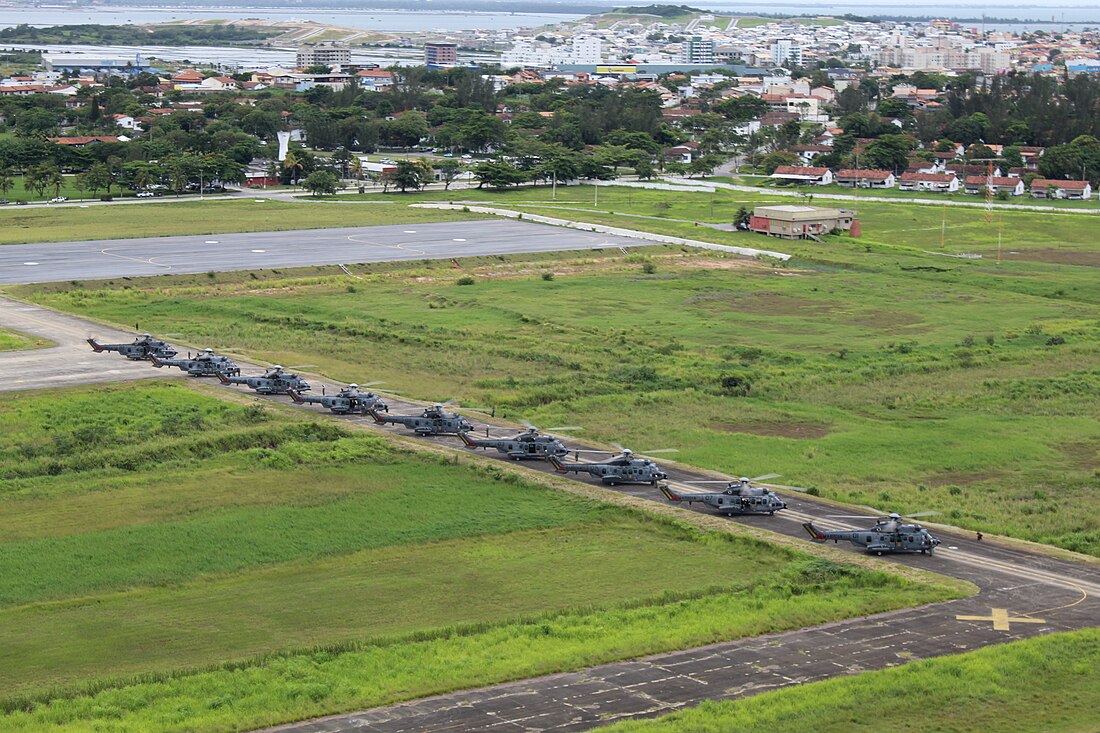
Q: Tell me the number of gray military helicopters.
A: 9